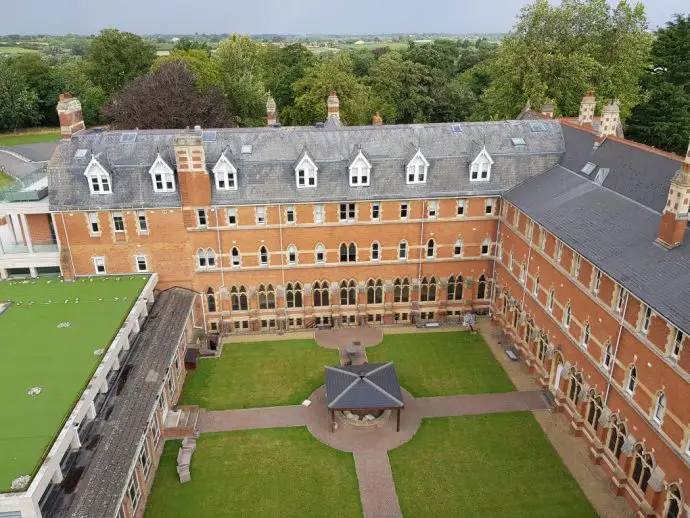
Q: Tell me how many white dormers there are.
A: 7